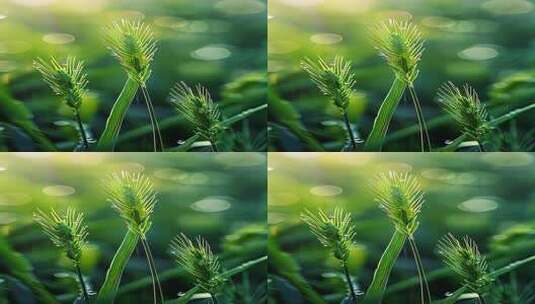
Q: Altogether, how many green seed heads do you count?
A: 12